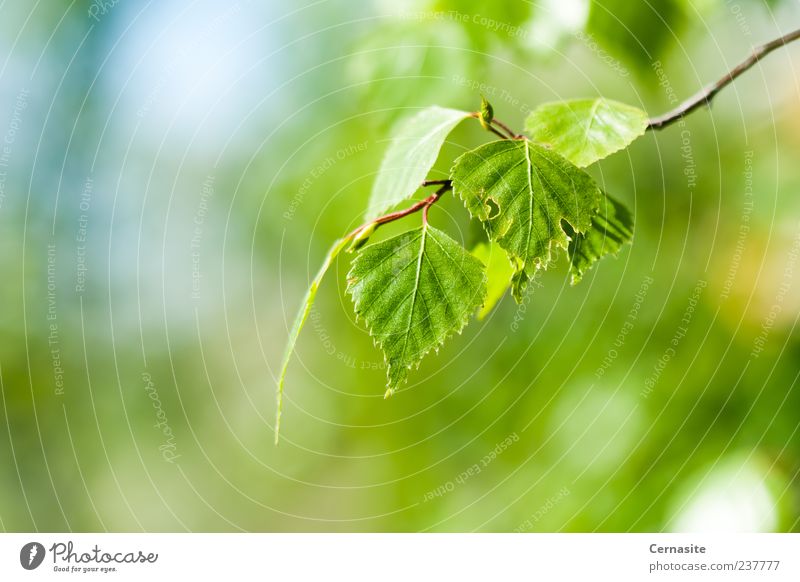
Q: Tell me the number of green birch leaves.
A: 7